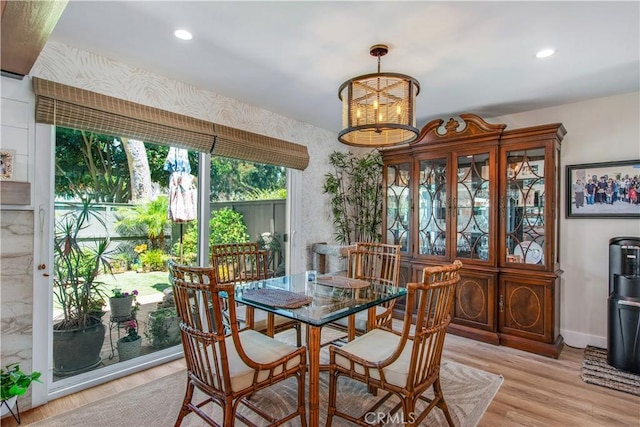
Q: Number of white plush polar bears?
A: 0